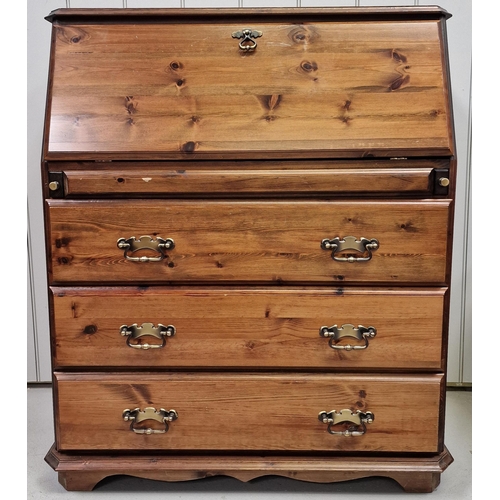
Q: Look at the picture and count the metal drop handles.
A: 7